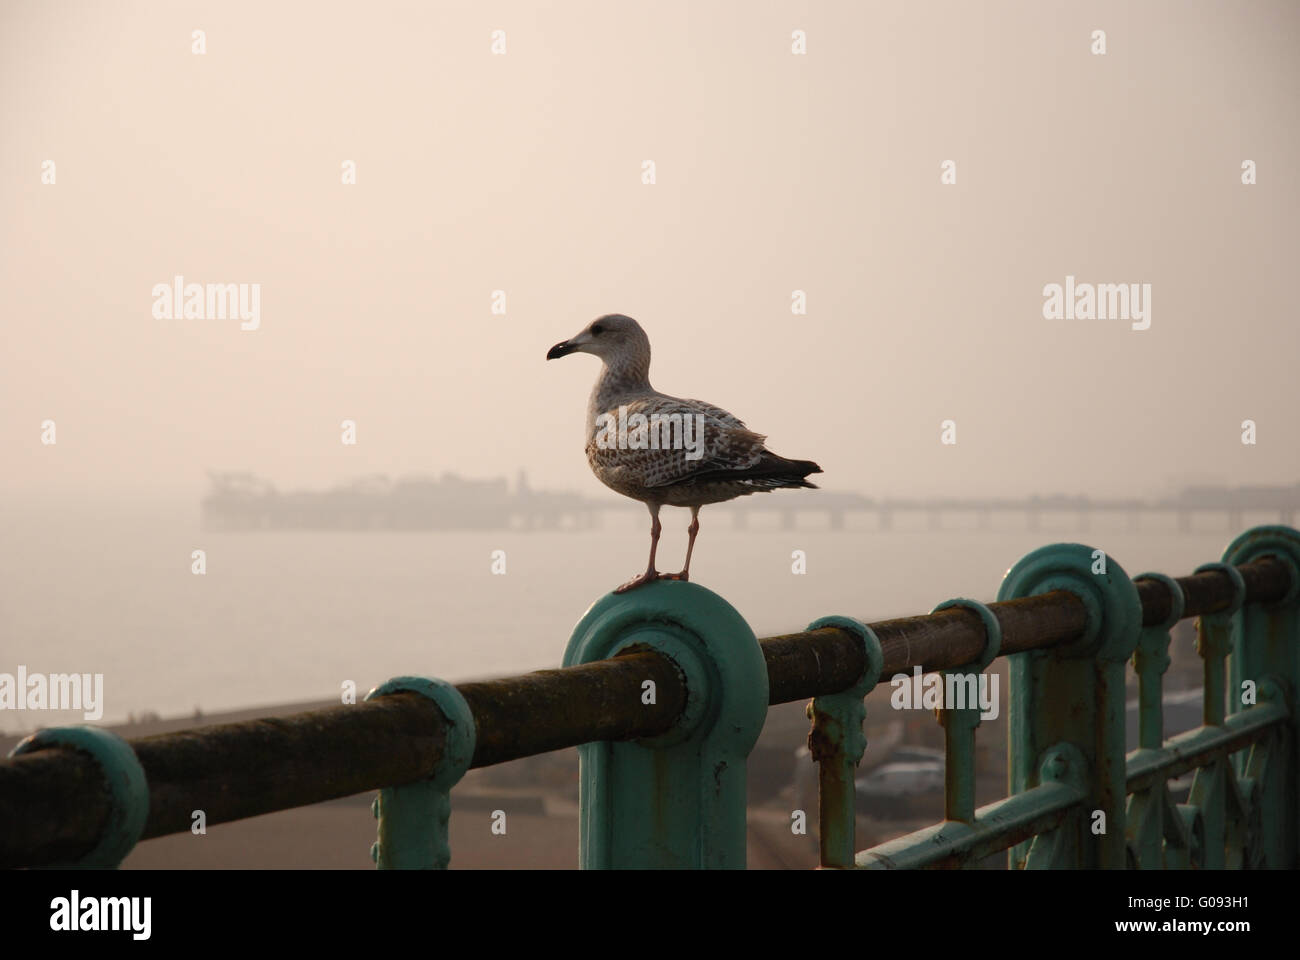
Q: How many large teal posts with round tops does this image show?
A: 3